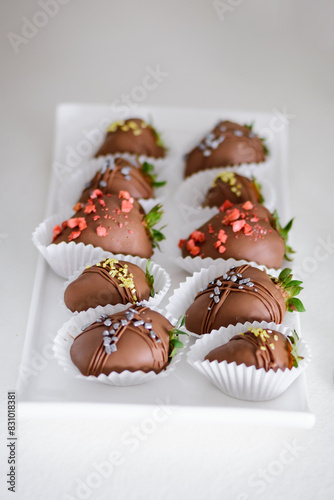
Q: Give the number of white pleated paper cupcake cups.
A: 10